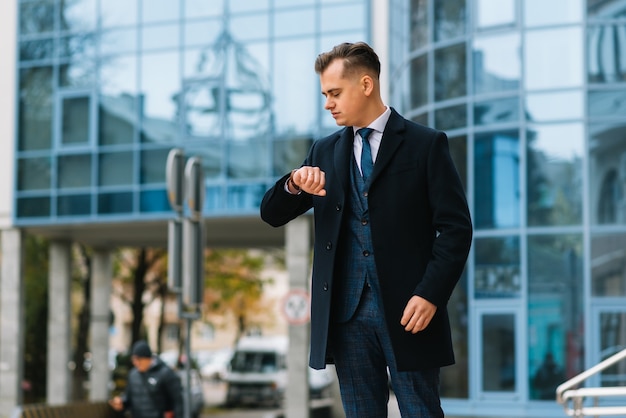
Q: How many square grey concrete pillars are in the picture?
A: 4